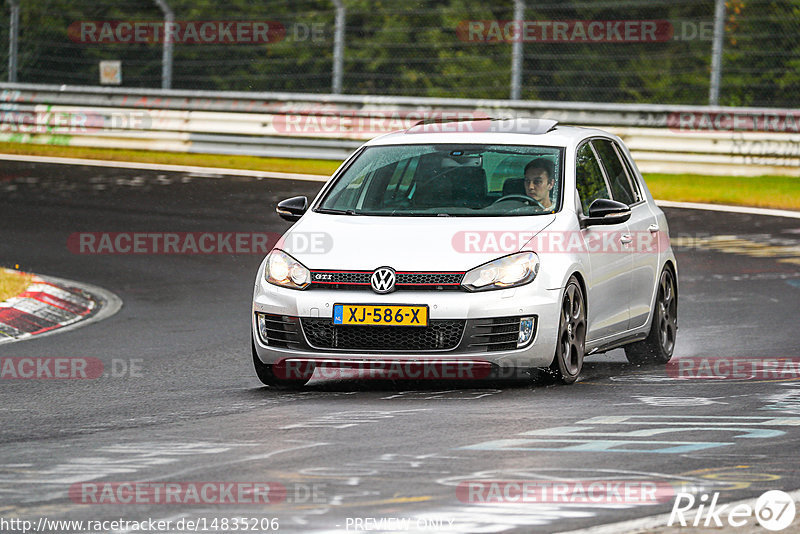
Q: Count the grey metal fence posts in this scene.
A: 5